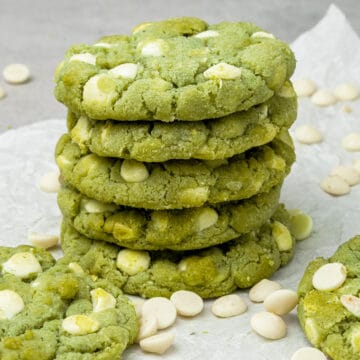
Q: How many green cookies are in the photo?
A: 7